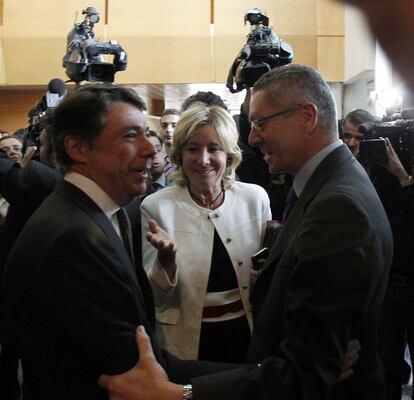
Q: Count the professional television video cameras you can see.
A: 4